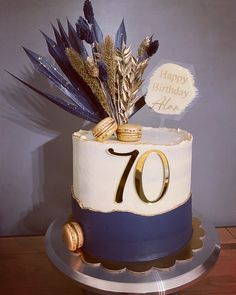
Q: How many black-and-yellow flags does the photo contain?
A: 0